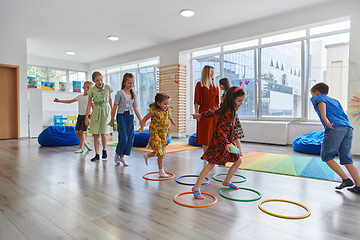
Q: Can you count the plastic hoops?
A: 6